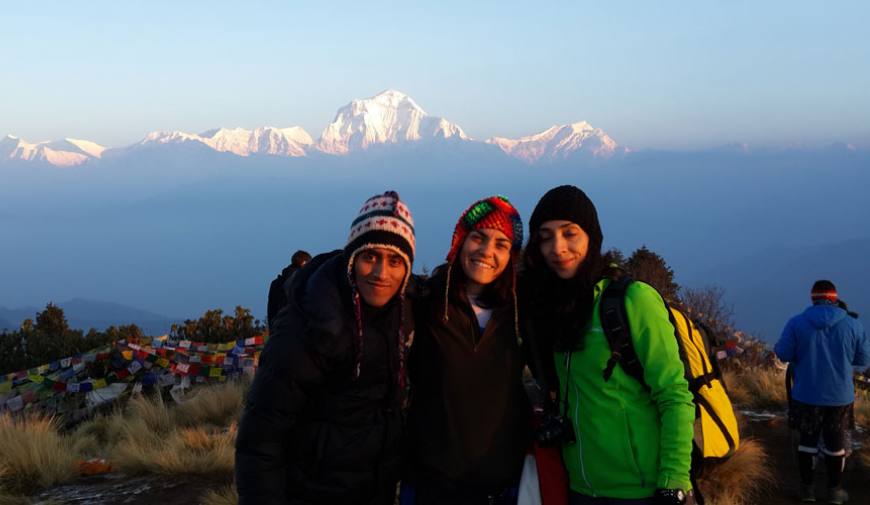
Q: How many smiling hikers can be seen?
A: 3